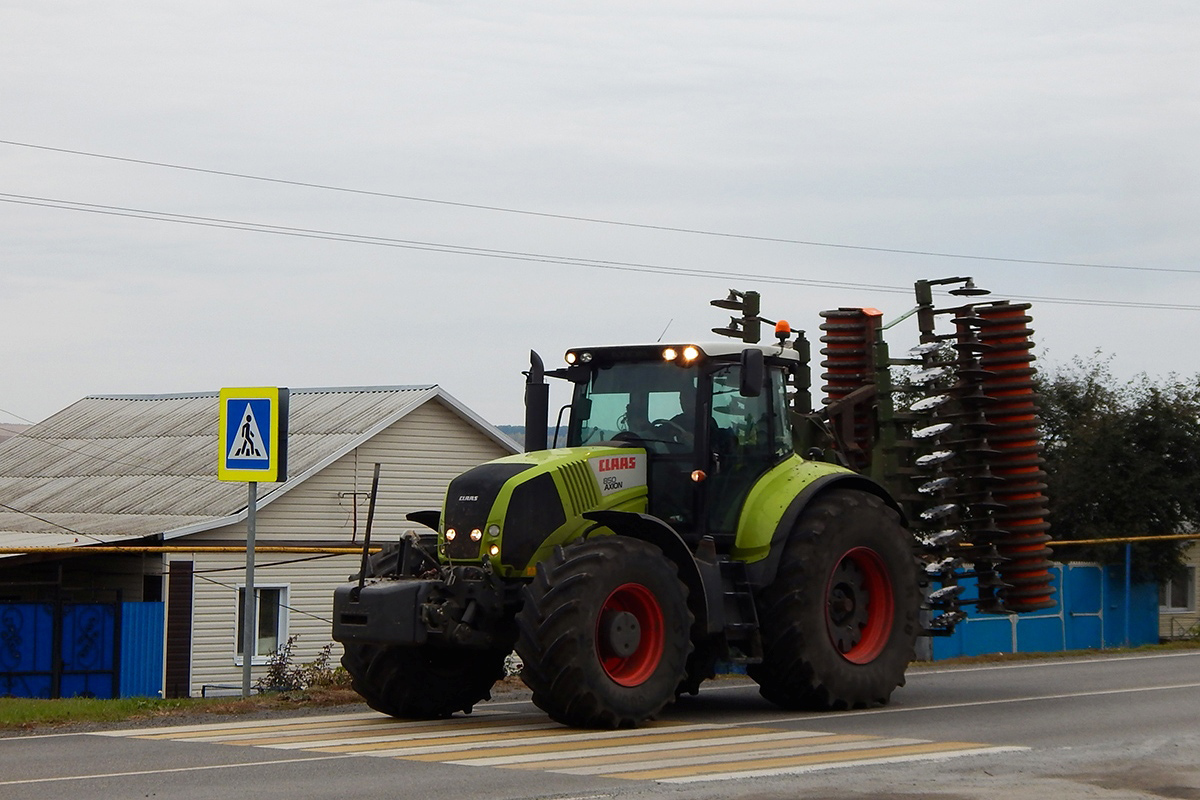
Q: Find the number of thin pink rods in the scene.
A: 0